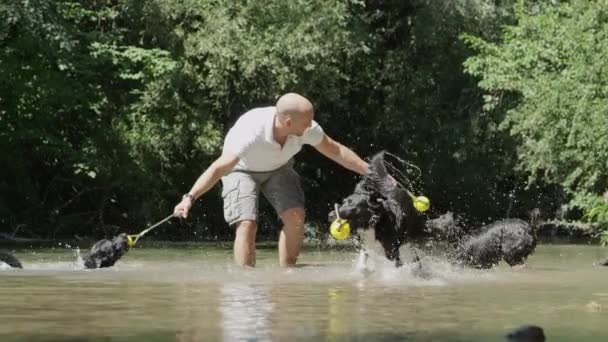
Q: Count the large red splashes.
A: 0